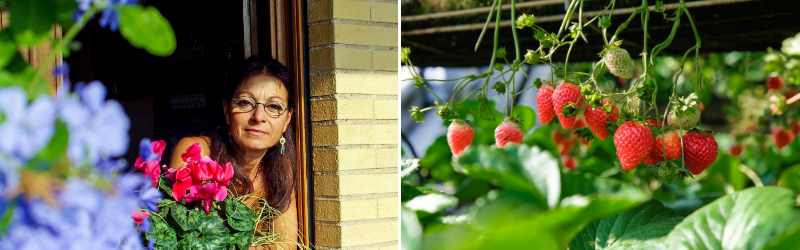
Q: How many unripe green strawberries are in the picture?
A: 3